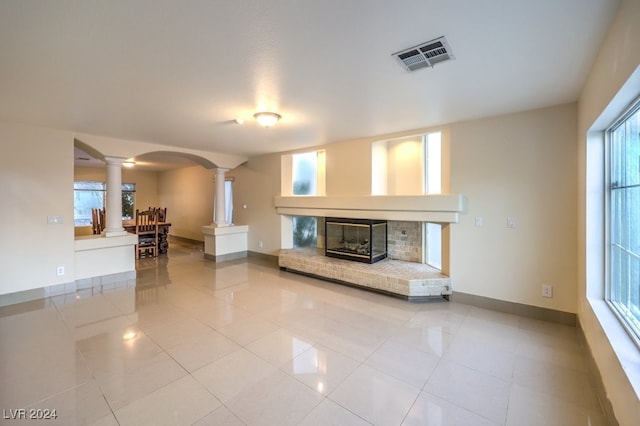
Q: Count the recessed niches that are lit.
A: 2